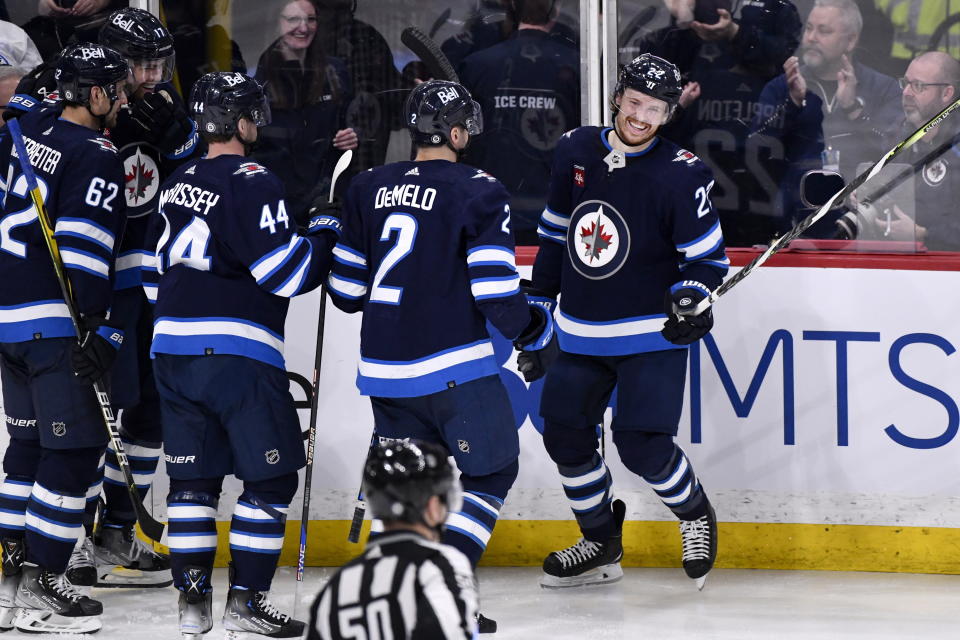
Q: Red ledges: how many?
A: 1